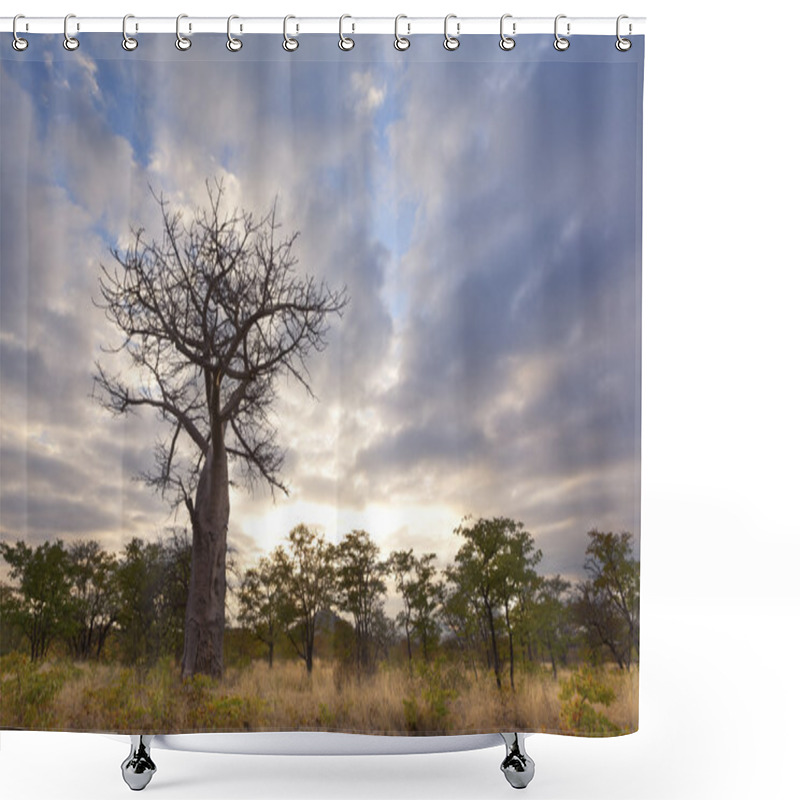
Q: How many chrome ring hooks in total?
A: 12